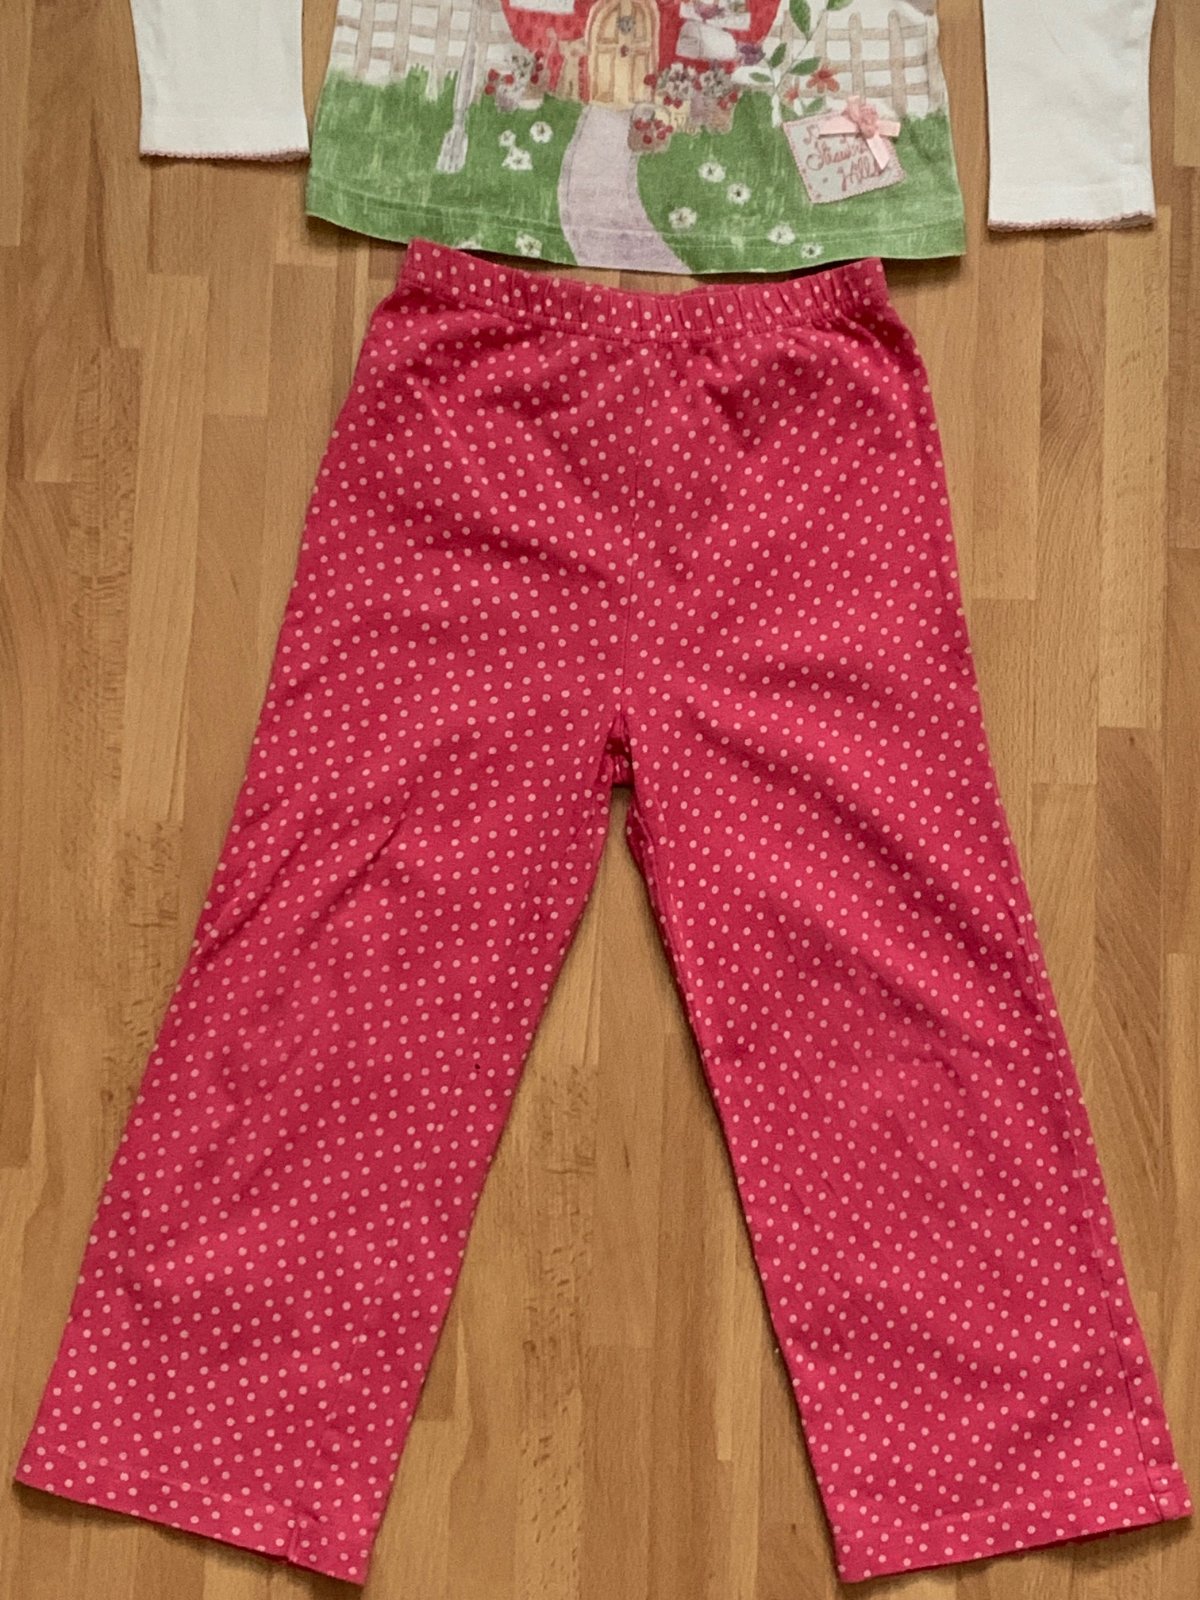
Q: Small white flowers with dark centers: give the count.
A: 9